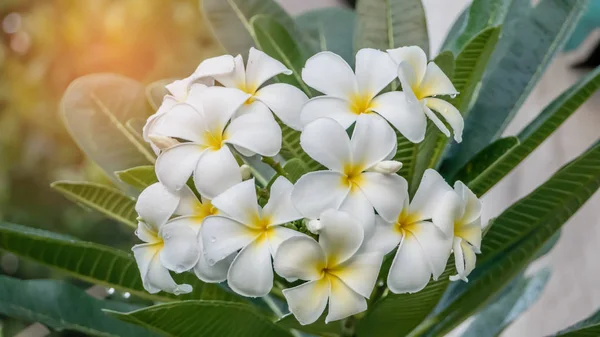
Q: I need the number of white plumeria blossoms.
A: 12